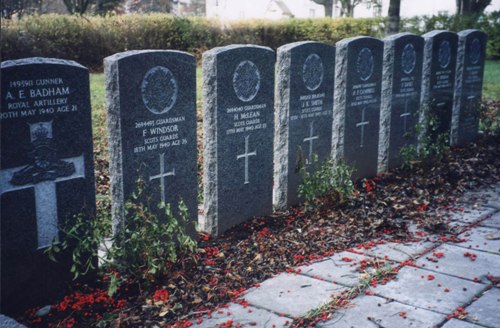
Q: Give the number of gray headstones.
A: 8